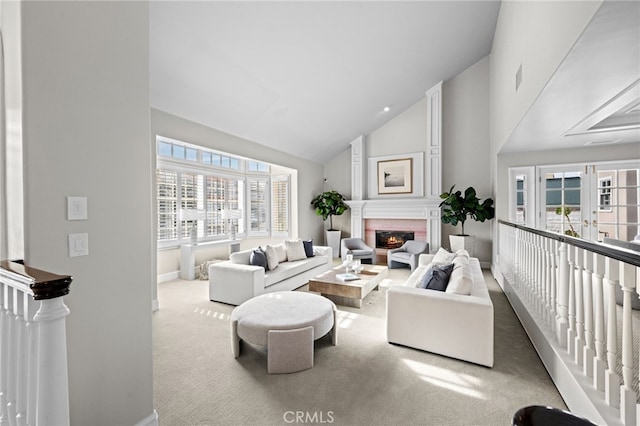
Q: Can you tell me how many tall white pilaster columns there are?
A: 2